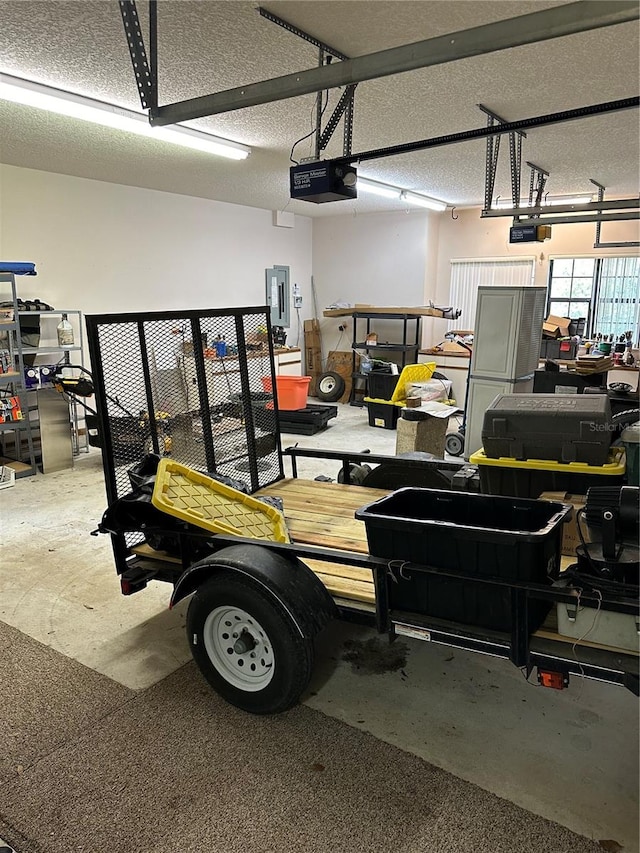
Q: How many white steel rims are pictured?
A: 2